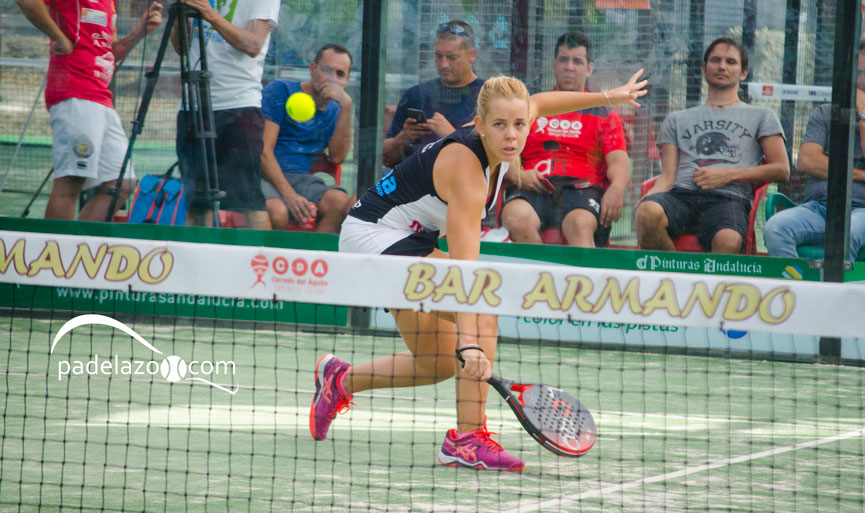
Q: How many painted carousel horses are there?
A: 0